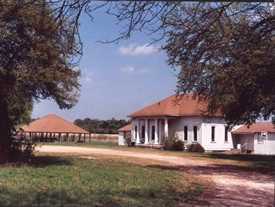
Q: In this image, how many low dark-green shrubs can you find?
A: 2